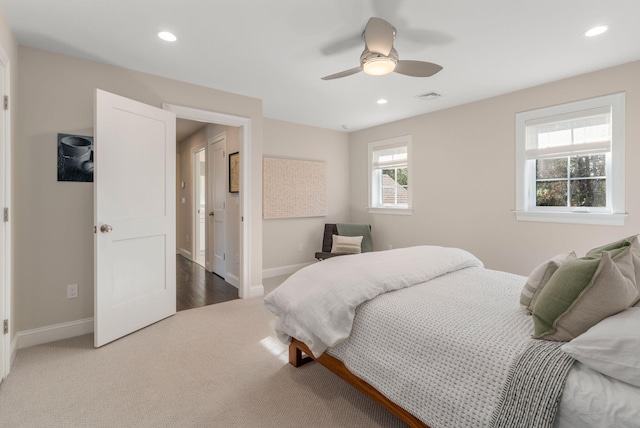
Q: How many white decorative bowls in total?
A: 0